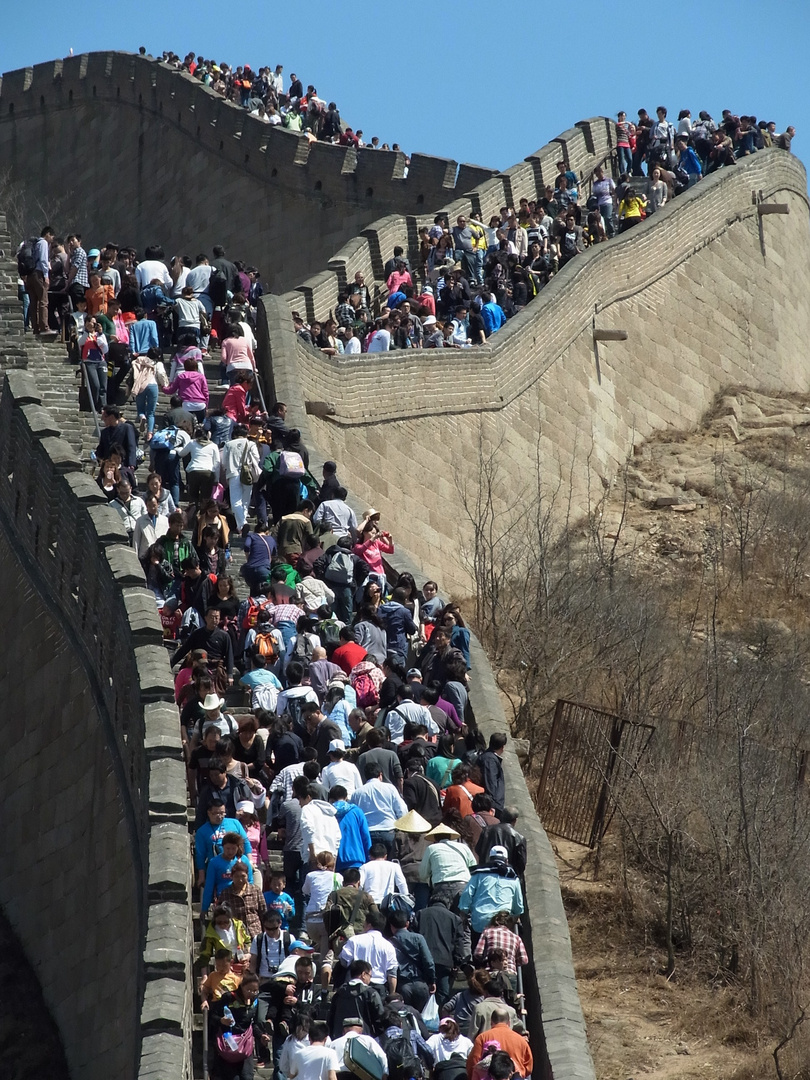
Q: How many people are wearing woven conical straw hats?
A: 2